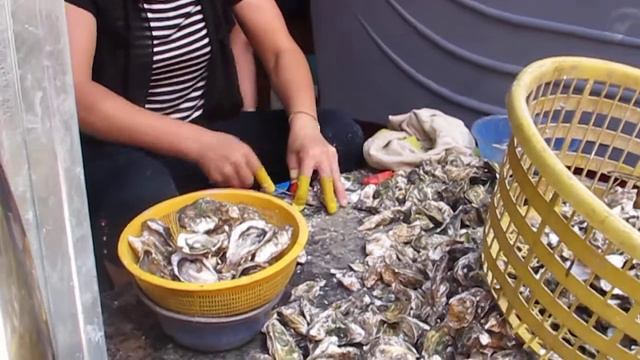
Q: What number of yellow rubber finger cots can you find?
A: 3